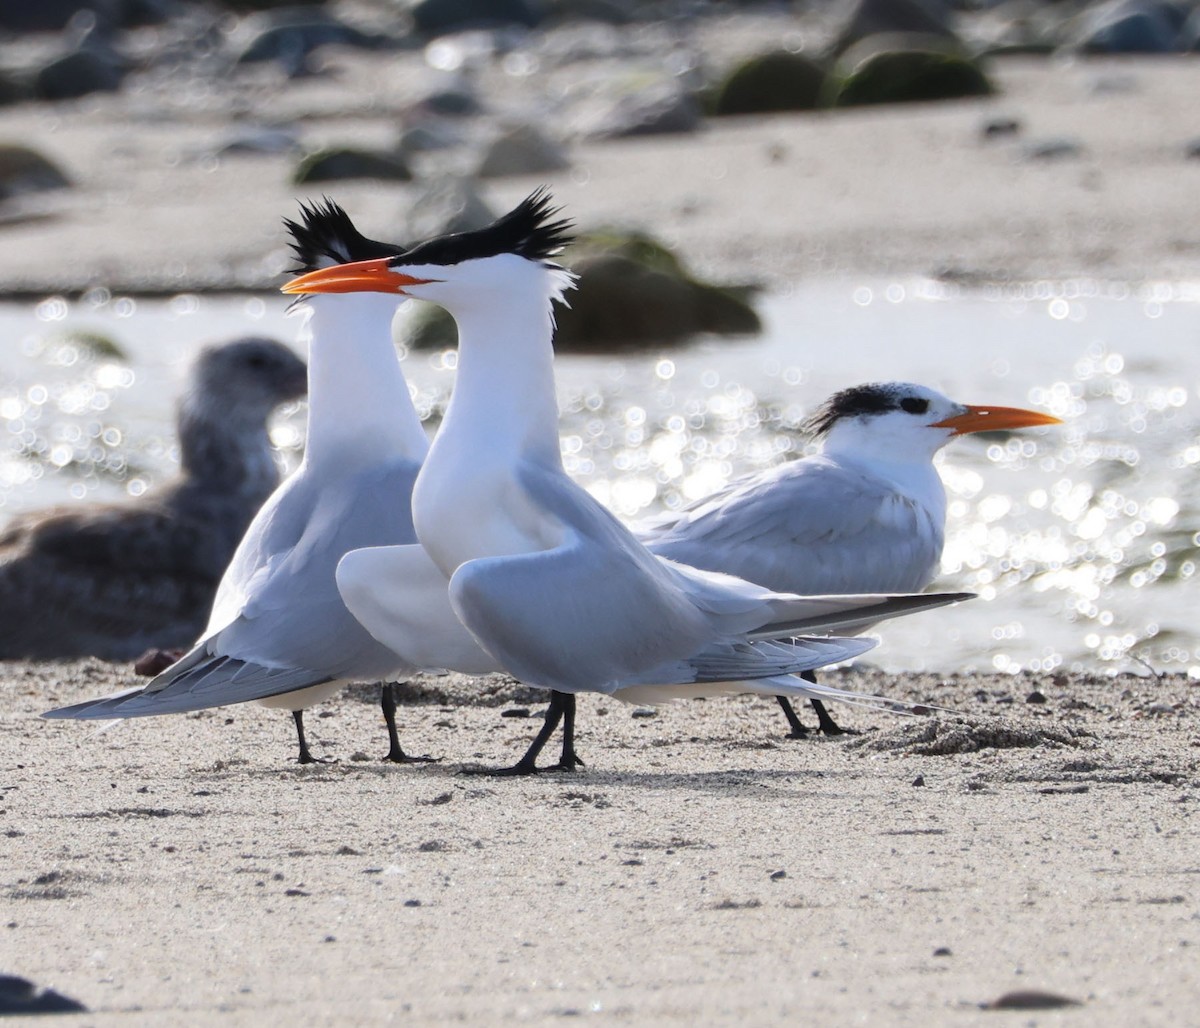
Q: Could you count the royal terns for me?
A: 3